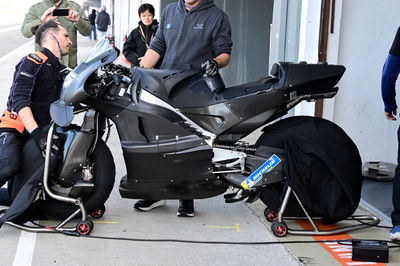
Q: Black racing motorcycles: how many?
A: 1